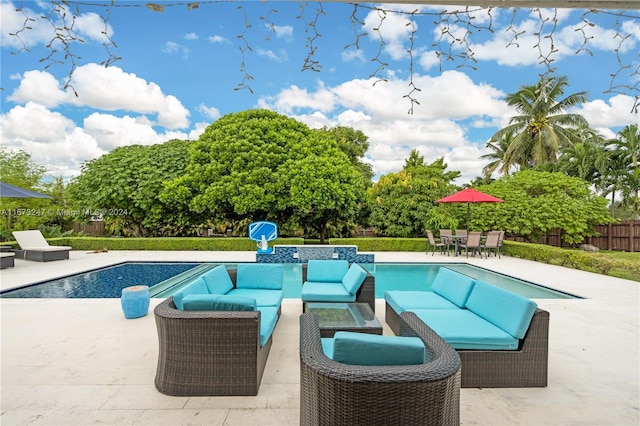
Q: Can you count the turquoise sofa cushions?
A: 15